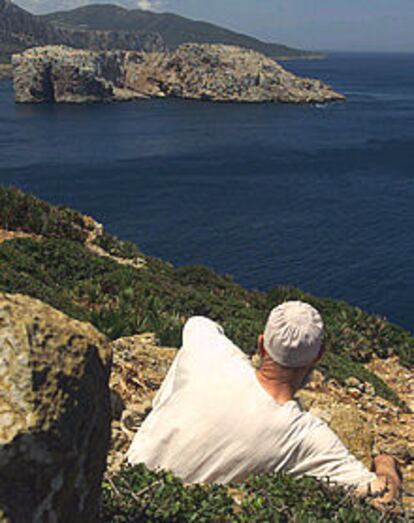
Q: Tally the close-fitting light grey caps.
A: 1